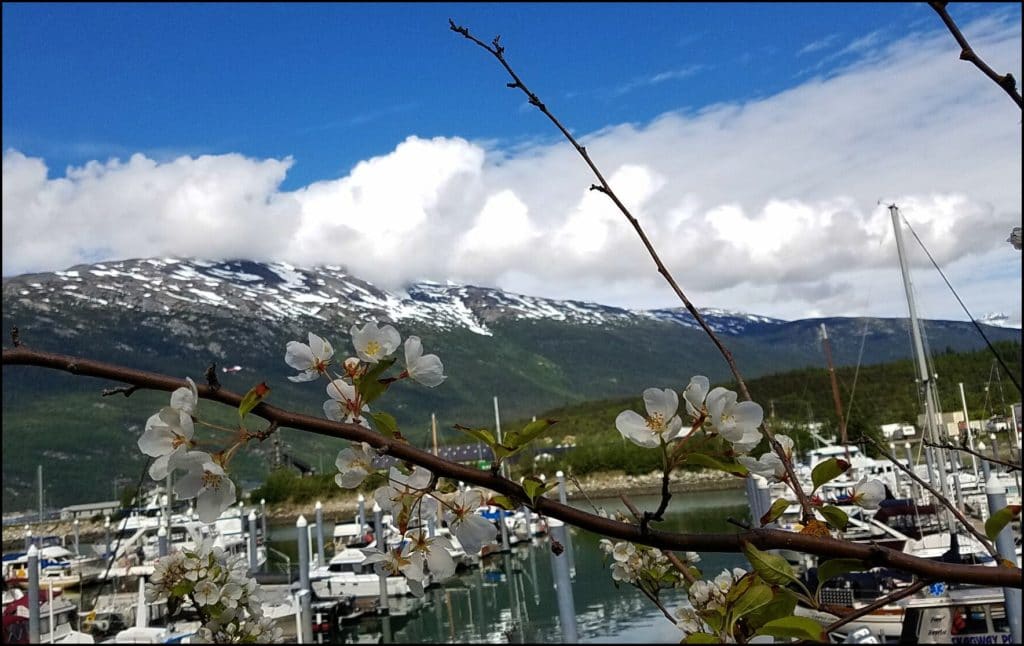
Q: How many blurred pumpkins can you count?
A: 0